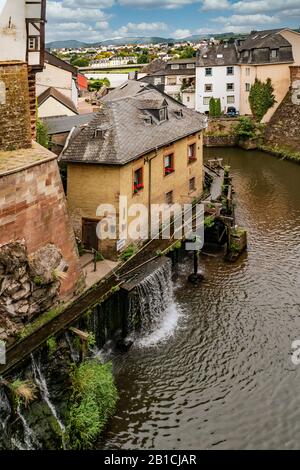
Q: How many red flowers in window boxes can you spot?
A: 3